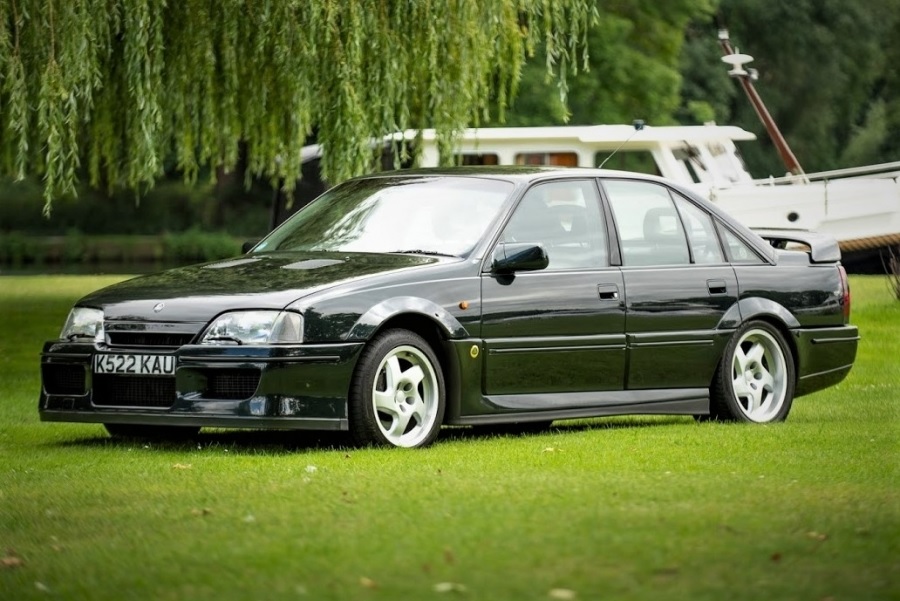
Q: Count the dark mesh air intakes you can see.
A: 3